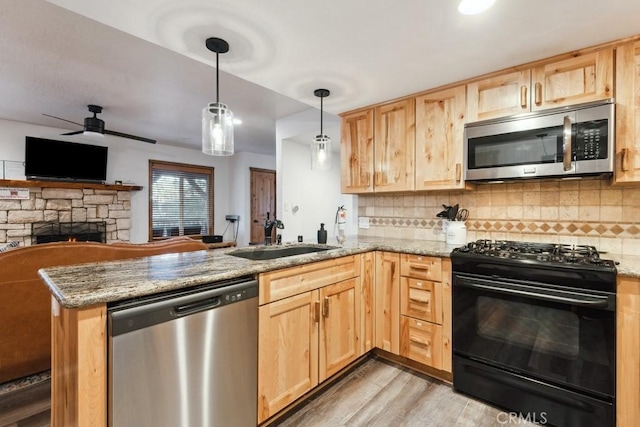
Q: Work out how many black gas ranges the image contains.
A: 1